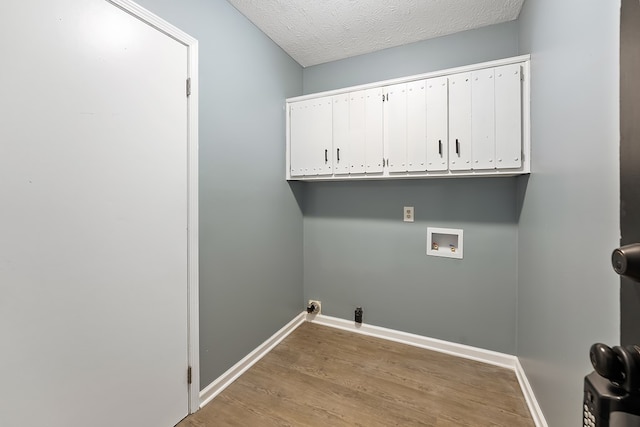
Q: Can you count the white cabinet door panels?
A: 4